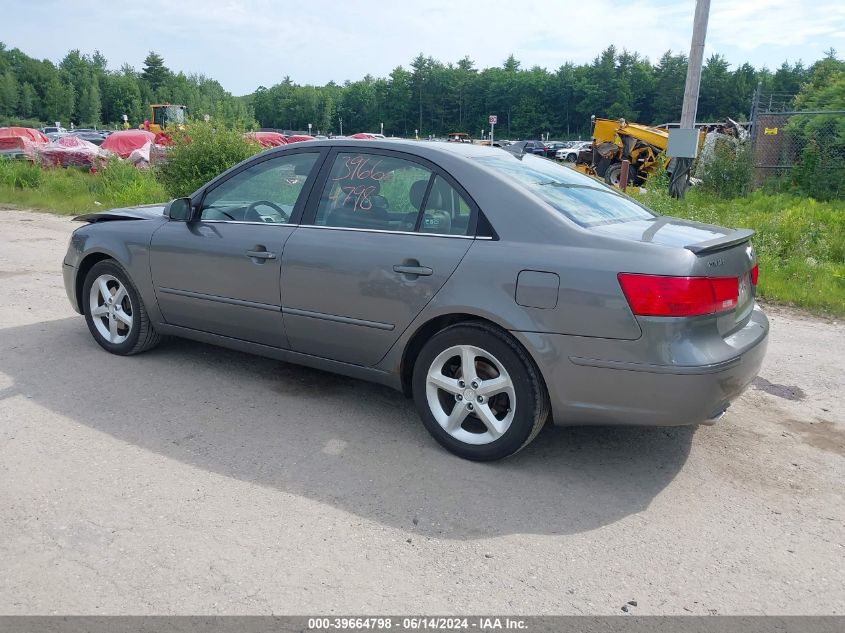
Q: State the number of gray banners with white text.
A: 1